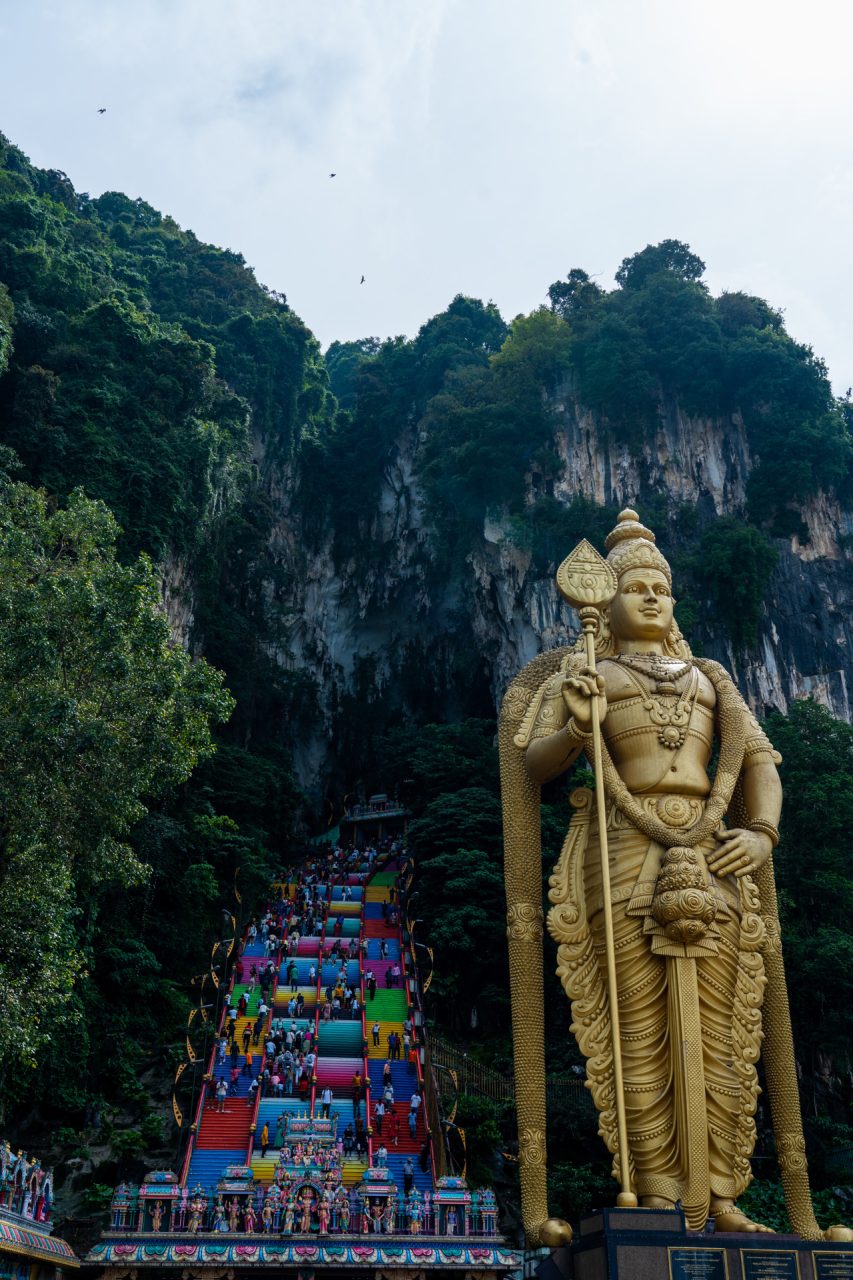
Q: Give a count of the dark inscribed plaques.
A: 3